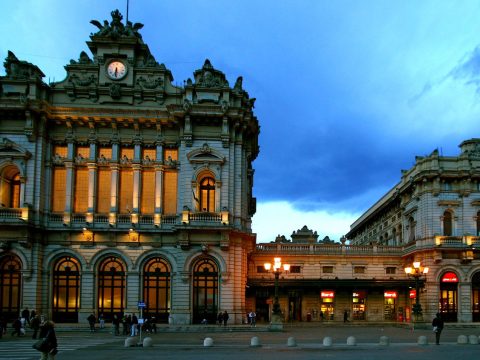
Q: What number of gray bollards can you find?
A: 11